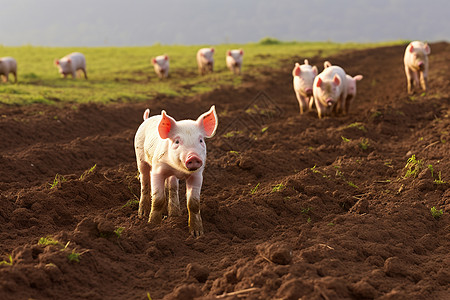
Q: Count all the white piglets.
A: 10